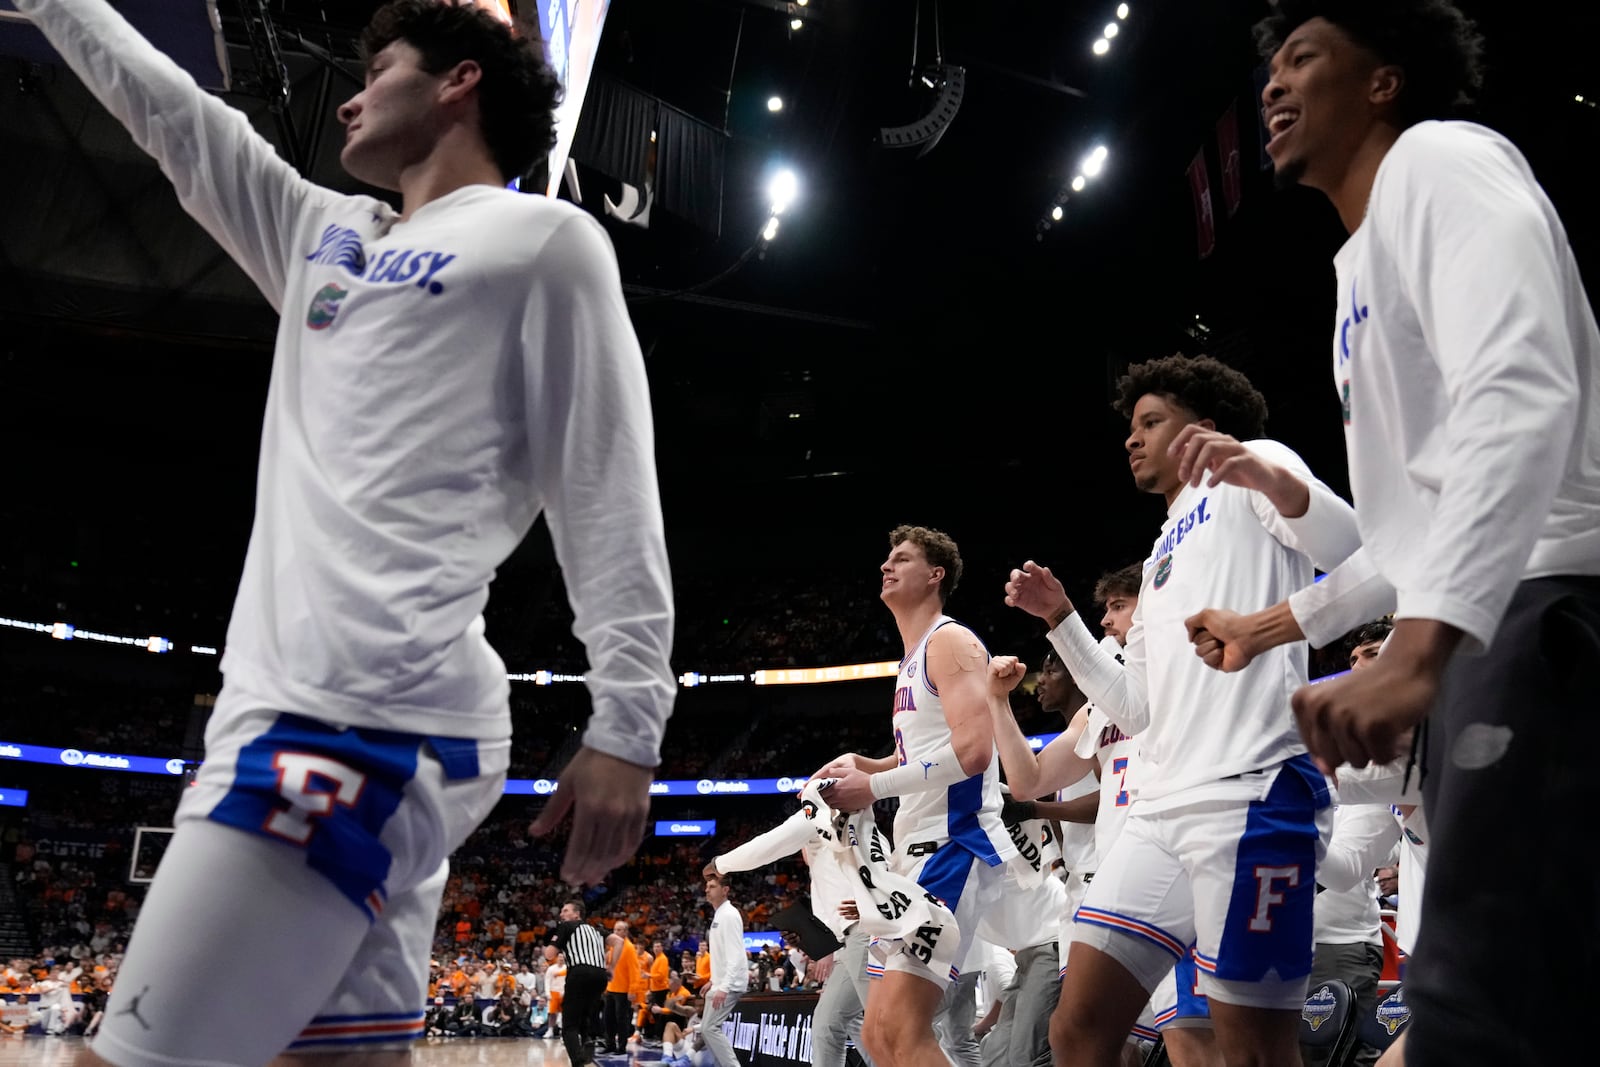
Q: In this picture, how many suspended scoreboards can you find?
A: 1